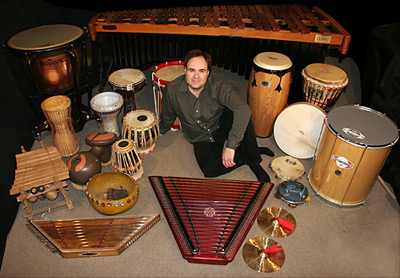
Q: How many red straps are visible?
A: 2